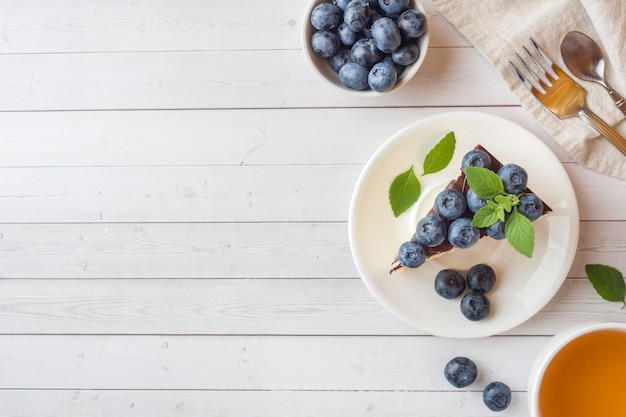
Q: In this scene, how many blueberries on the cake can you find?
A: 9